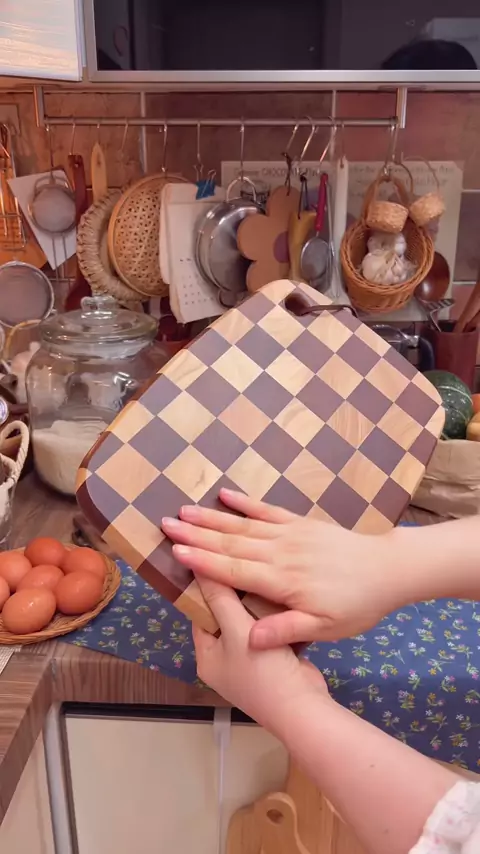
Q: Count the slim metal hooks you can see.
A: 13